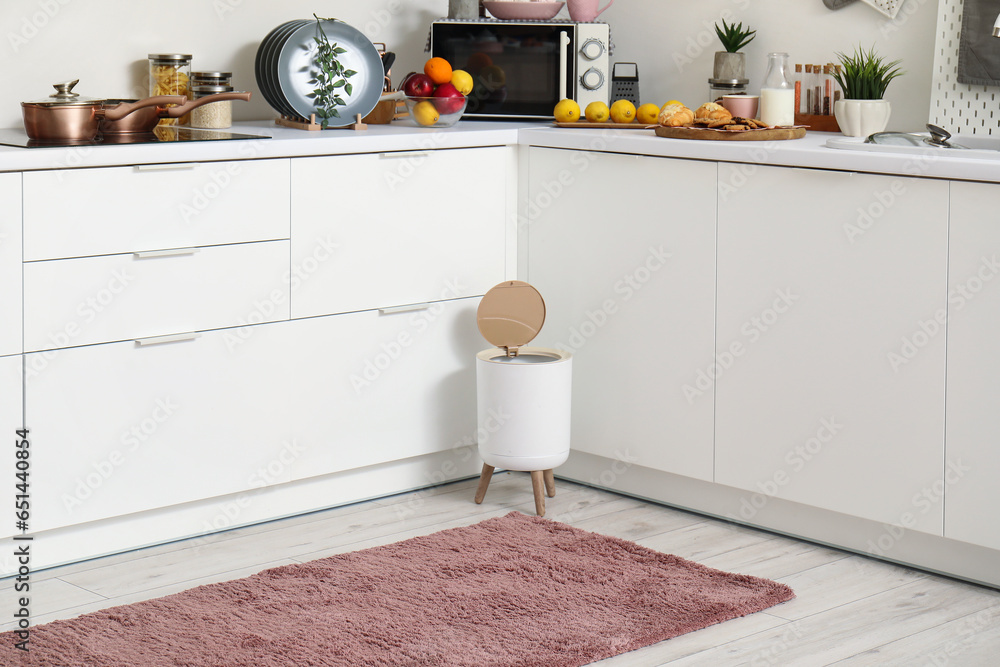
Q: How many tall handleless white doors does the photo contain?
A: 3